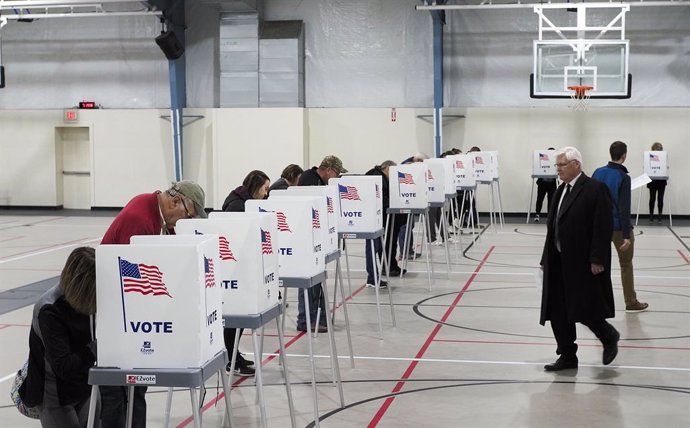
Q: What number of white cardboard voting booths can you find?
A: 13